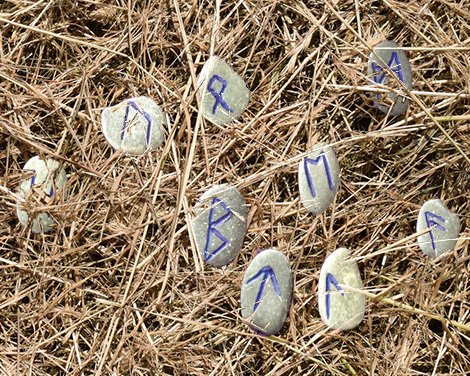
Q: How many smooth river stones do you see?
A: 9